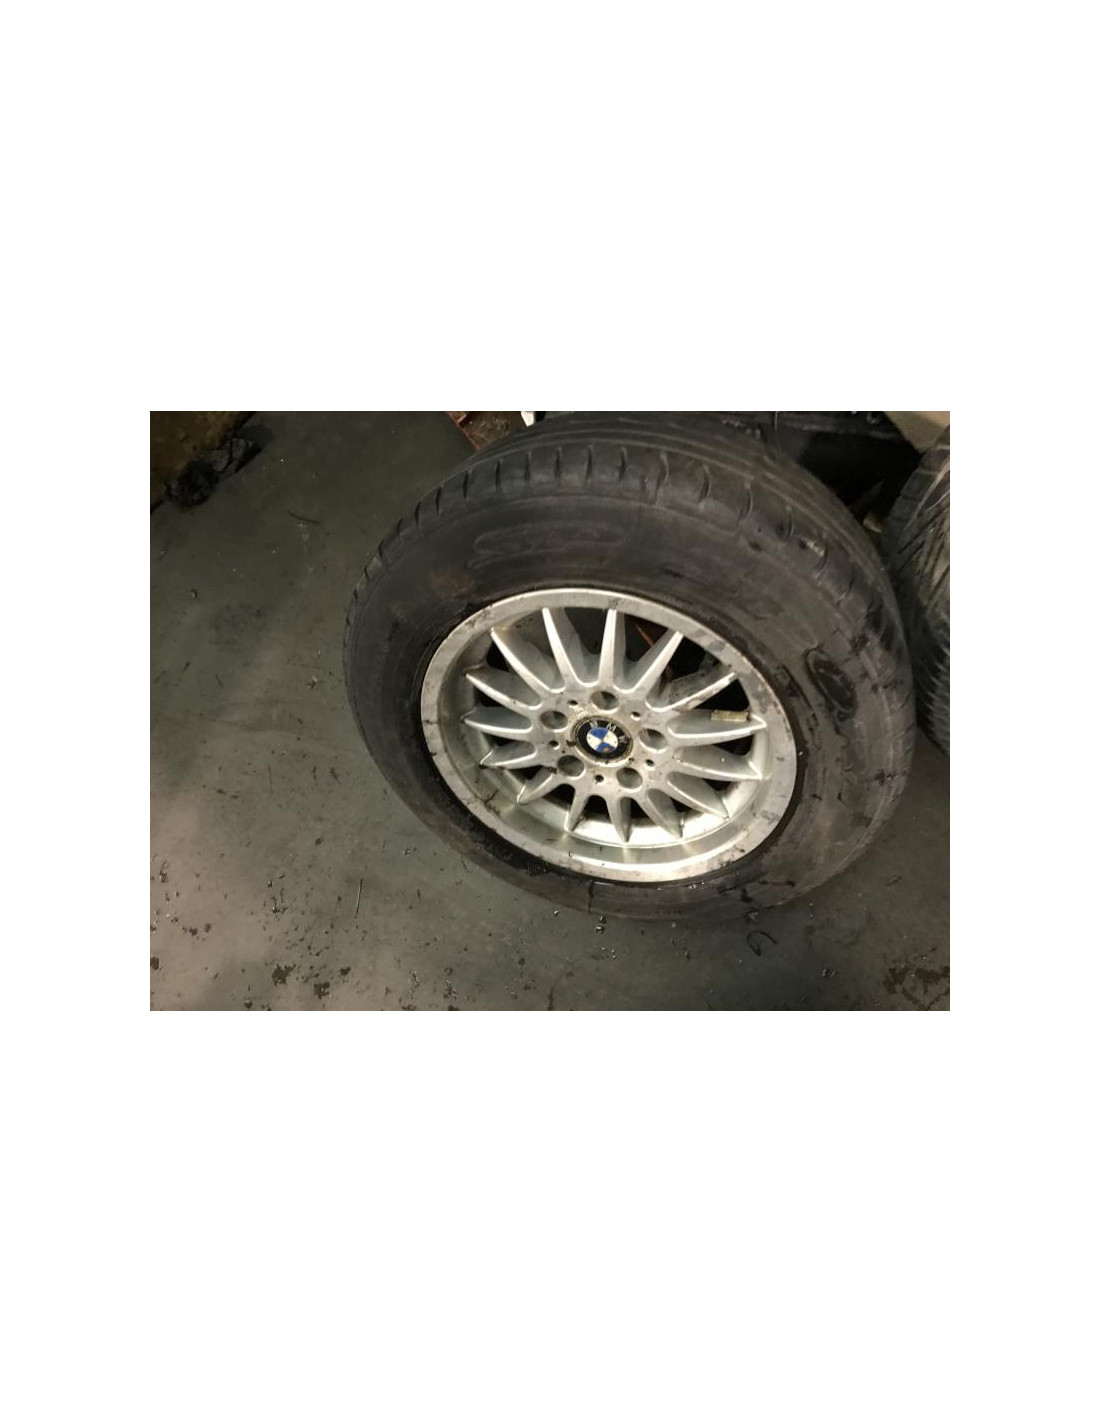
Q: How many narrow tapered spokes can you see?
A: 15